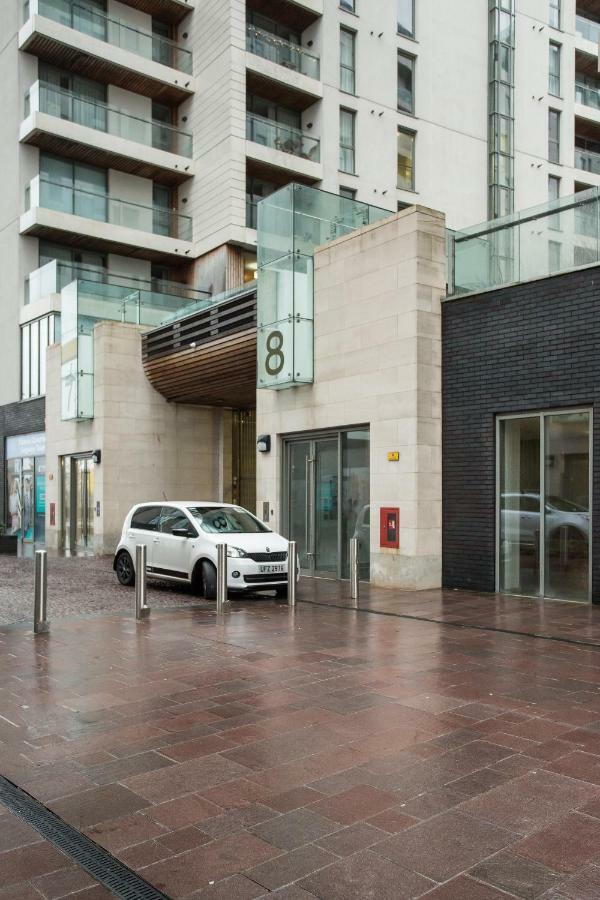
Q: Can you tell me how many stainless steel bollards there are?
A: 5